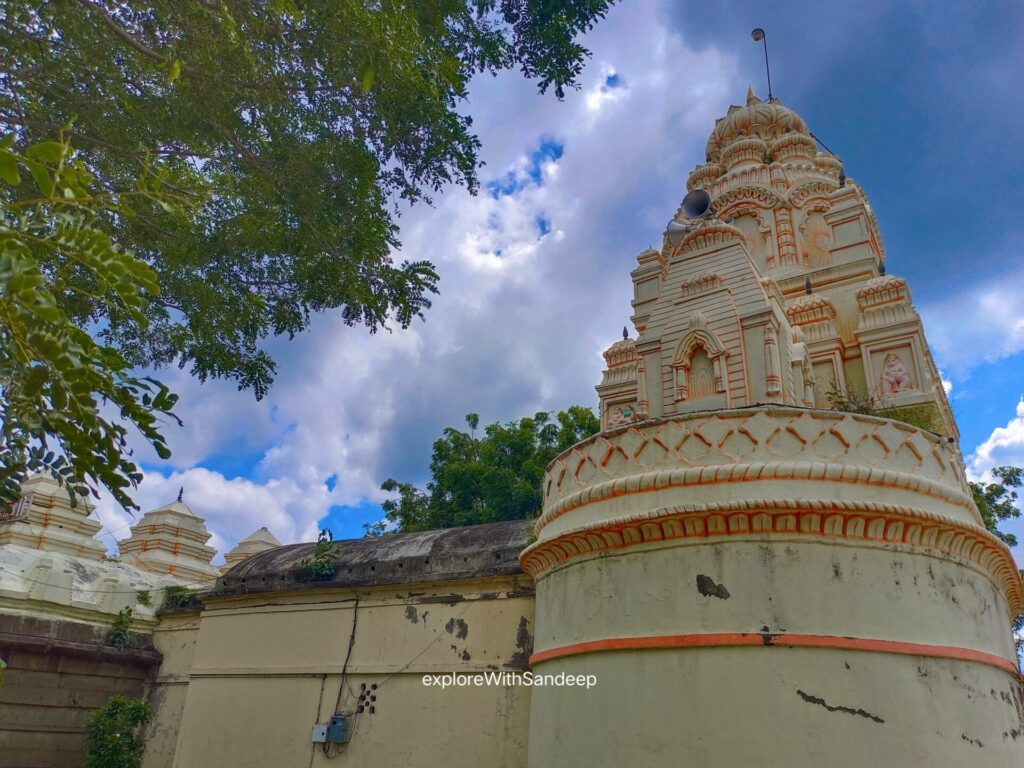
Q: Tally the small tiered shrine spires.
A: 3